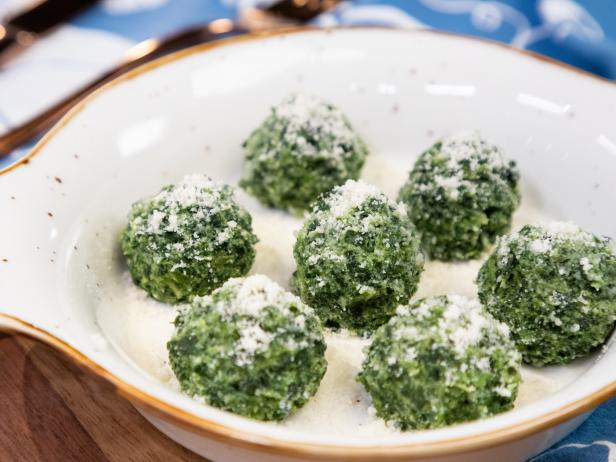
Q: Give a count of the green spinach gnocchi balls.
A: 7